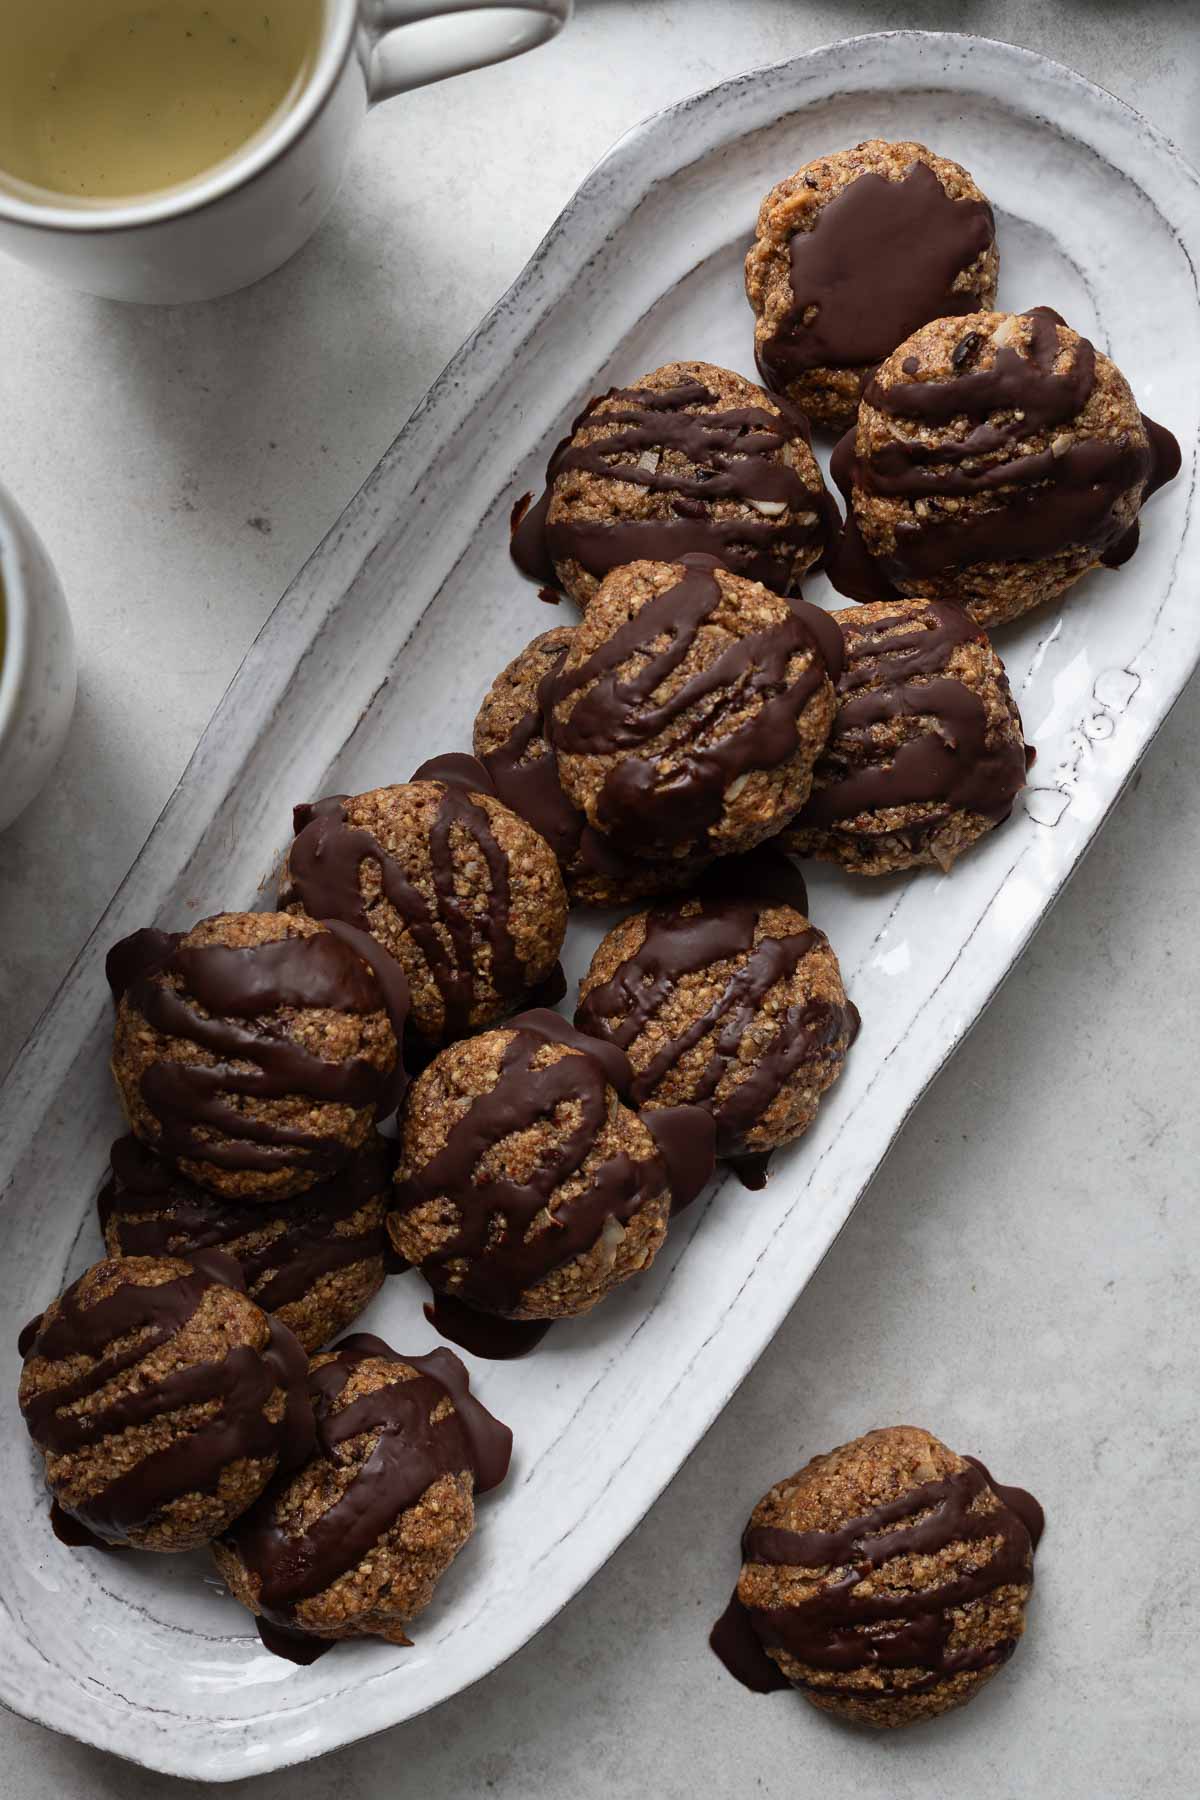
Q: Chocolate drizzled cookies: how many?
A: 14